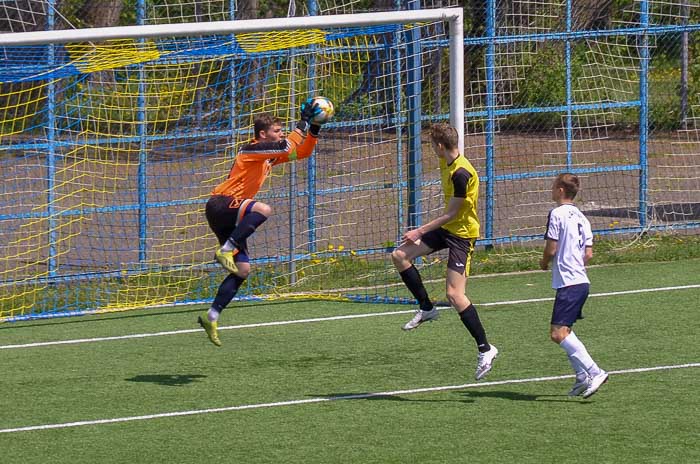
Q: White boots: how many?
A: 4